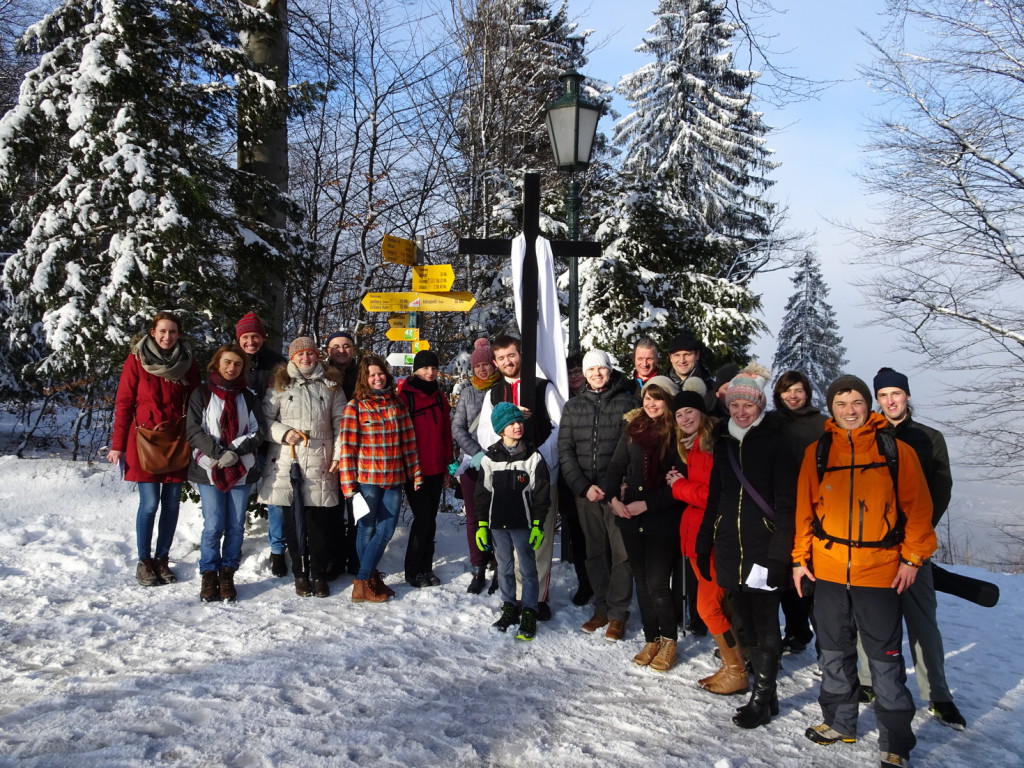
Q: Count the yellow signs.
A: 6